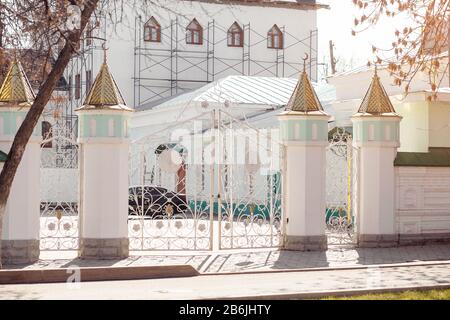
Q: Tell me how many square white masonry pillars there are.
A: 4